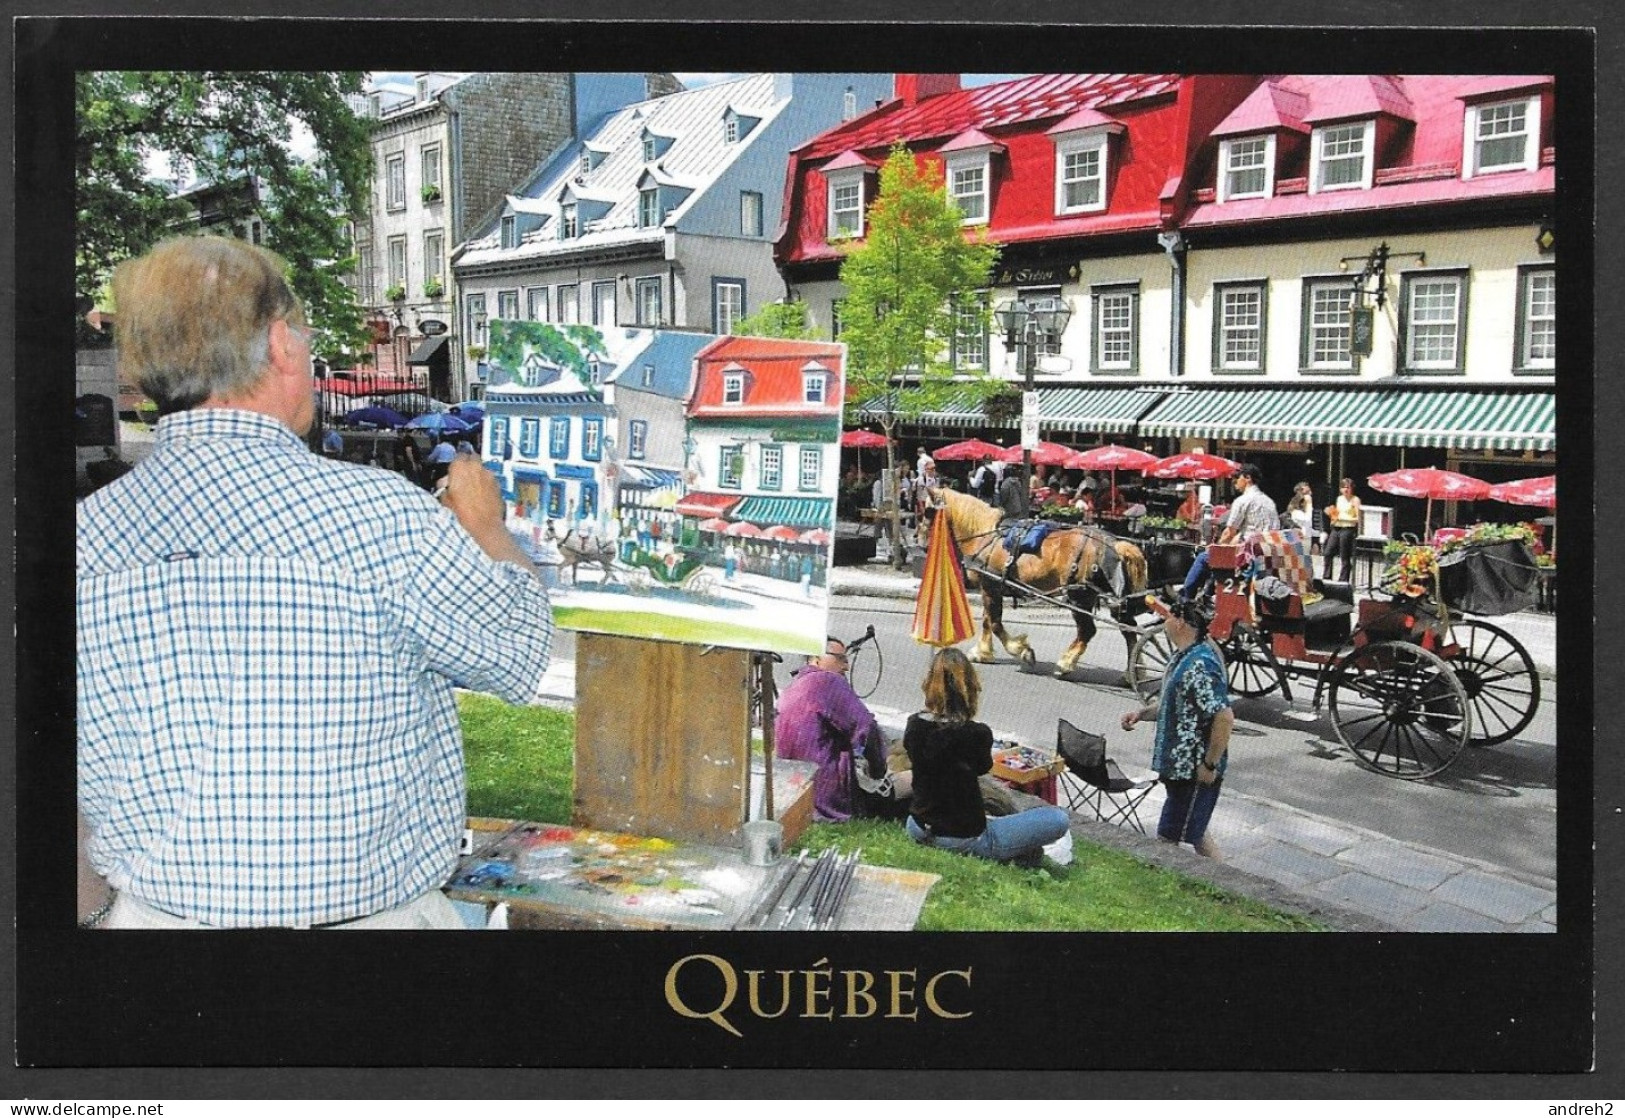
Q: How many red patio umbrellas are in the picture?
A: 7